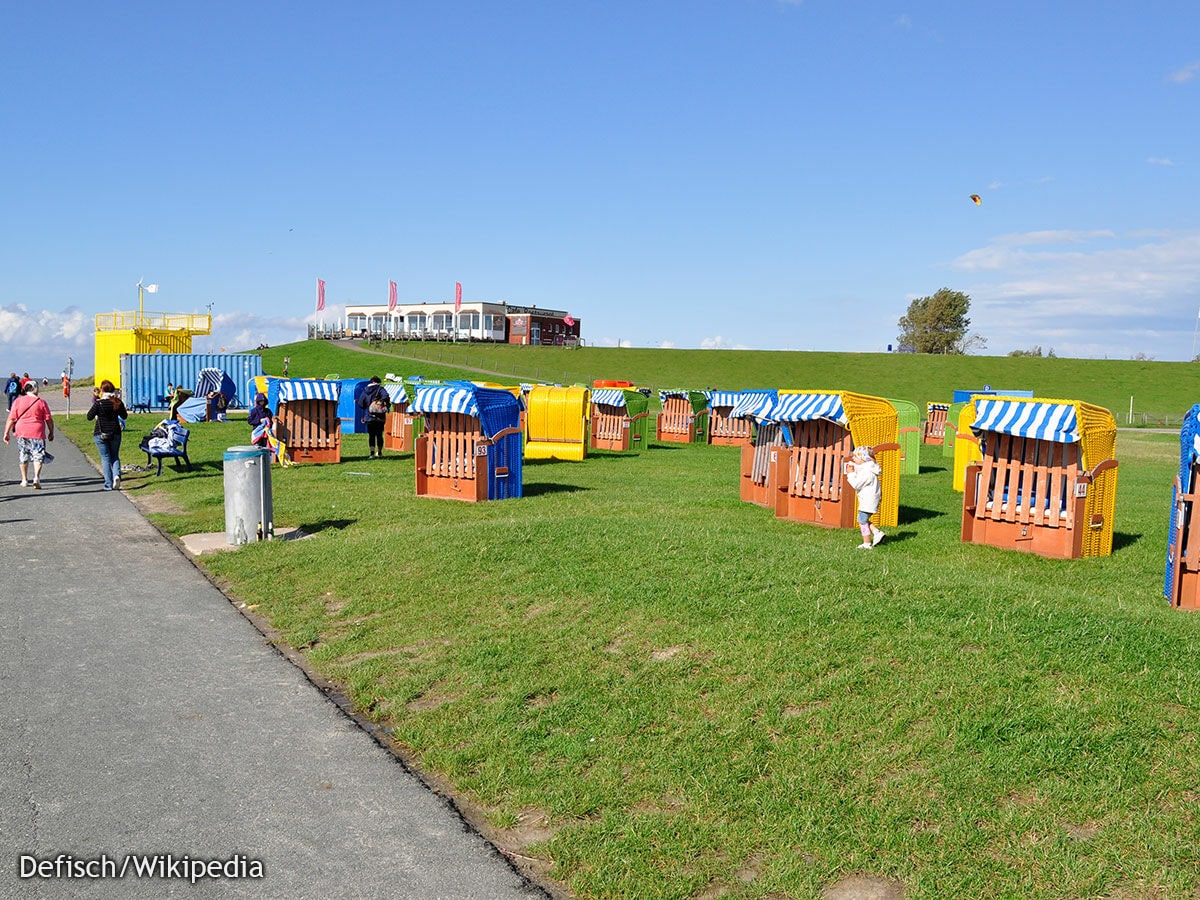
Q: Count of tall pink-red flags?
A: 3